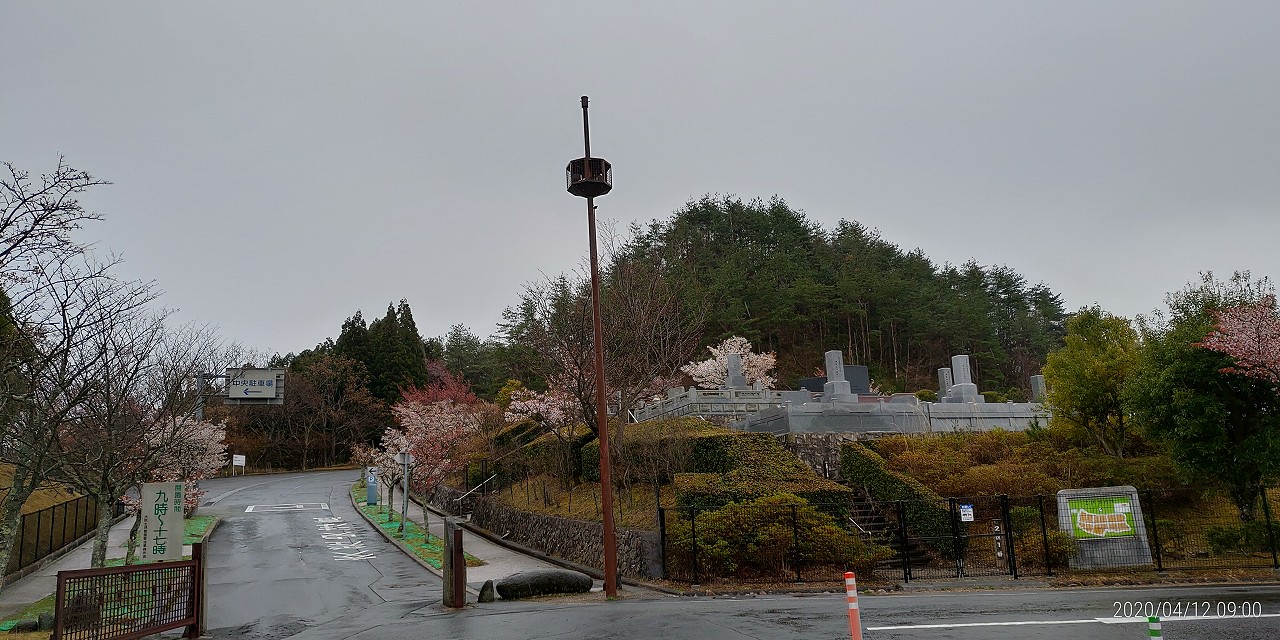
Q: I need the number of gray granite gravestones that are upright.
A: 5